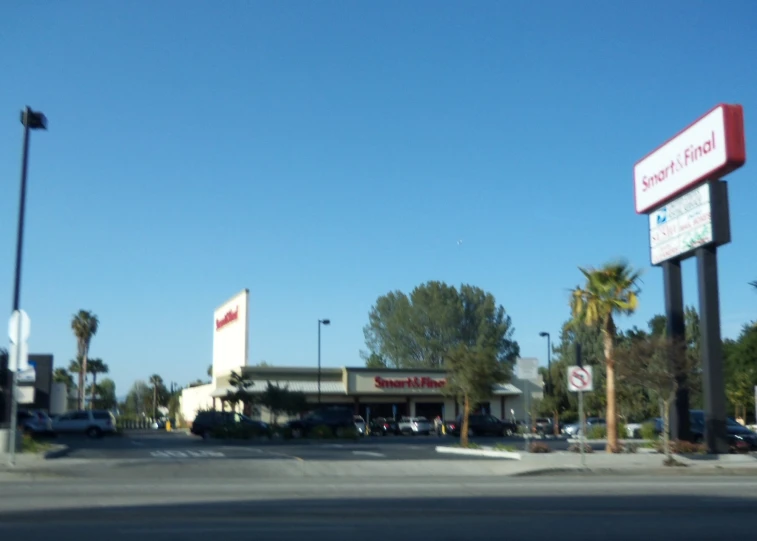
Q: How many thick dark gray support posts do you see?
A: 2